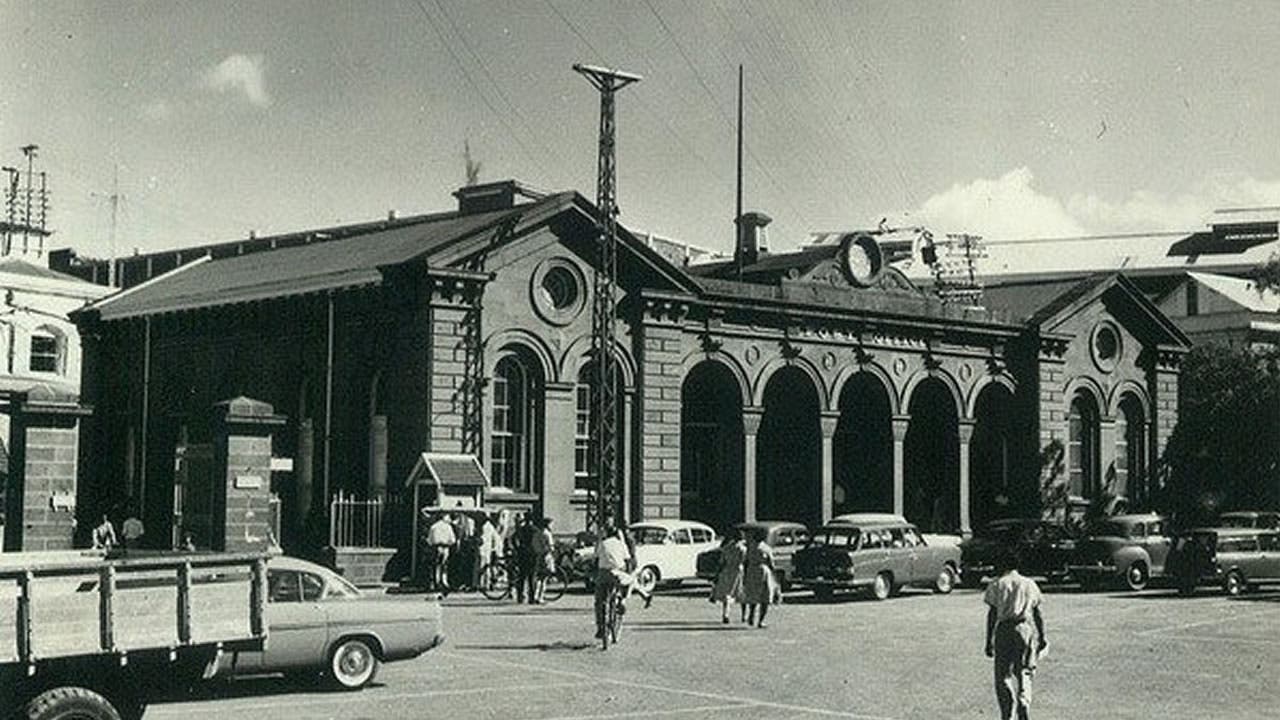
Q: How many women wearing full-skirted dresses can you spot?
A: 2